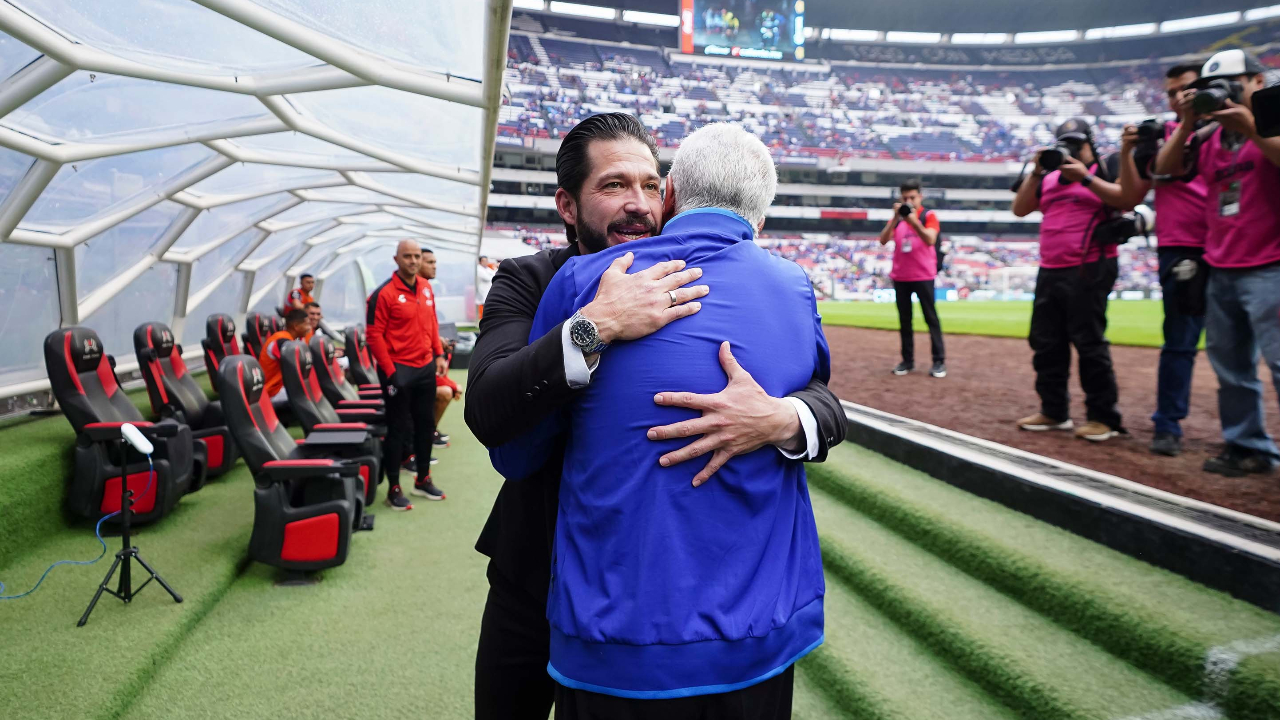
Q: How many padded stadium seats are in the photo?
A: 9